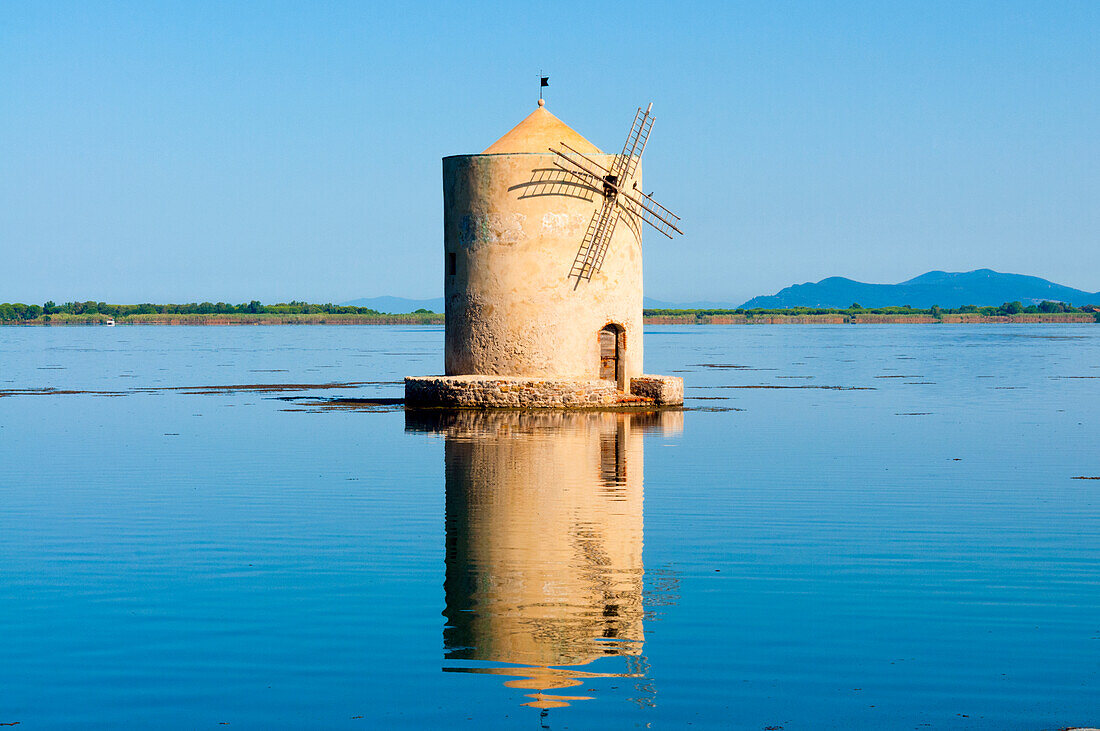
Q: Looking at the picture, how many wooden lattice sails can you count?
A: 4